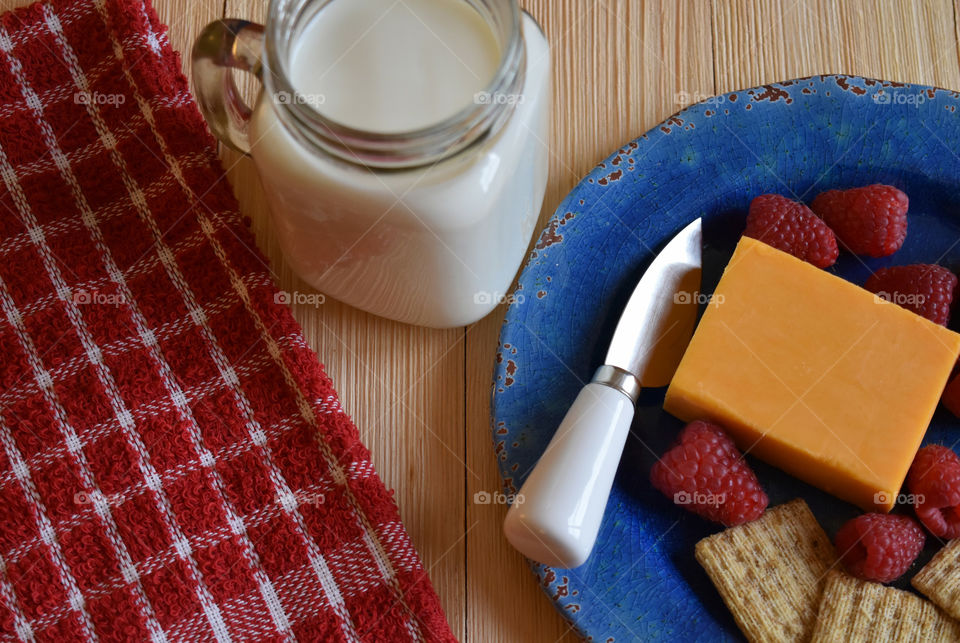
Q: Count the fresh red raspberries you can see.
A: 7